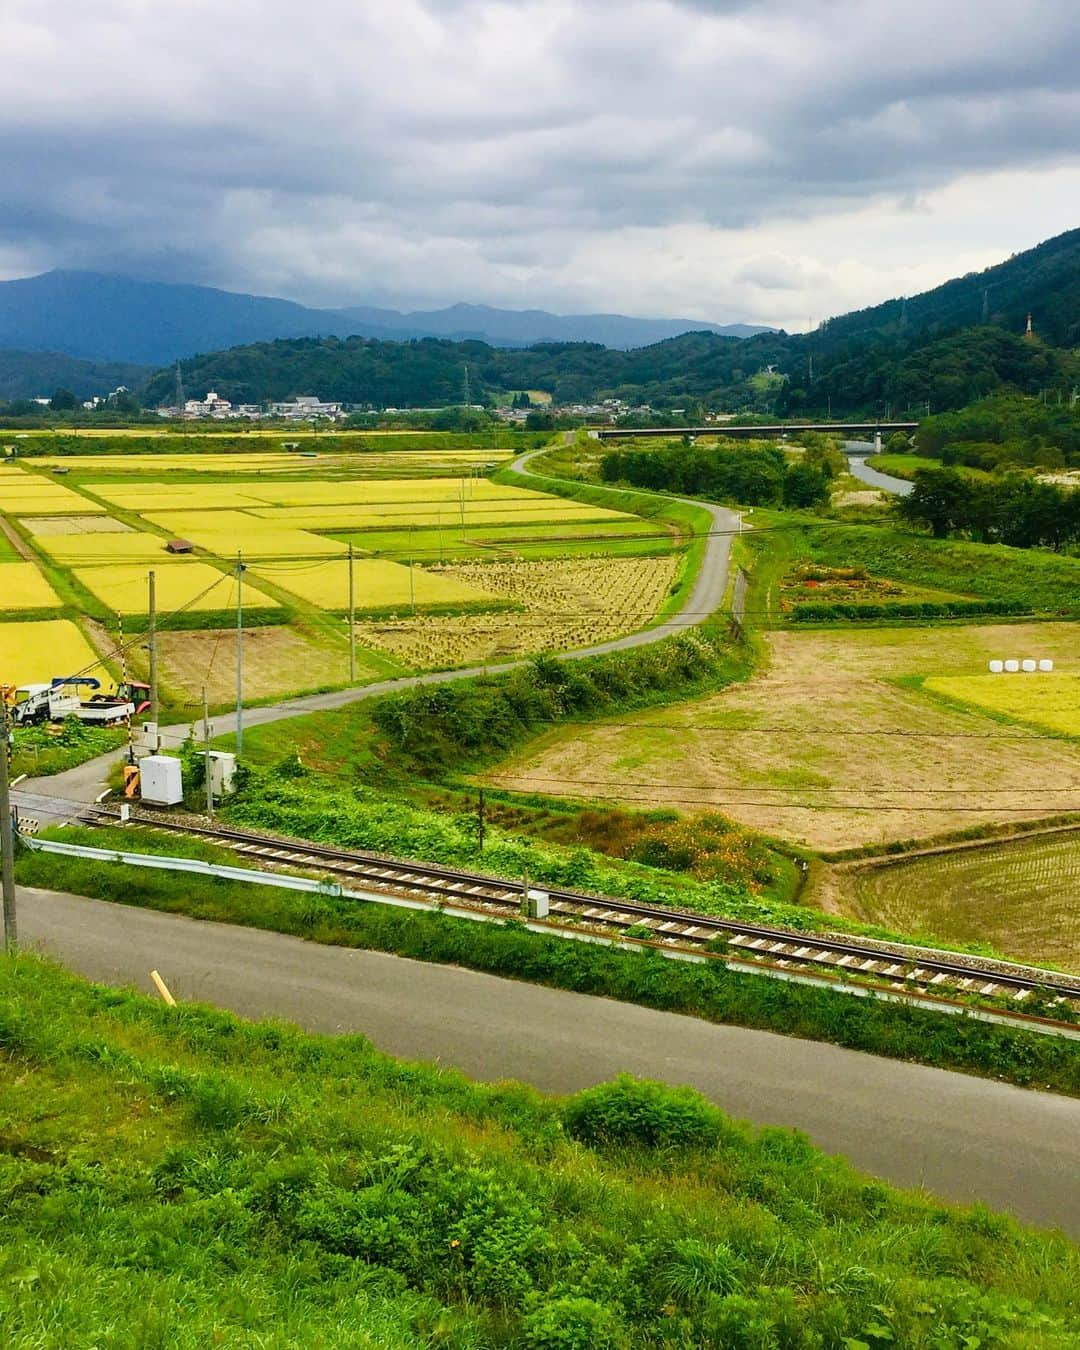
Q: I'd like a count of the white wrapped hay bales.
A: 4